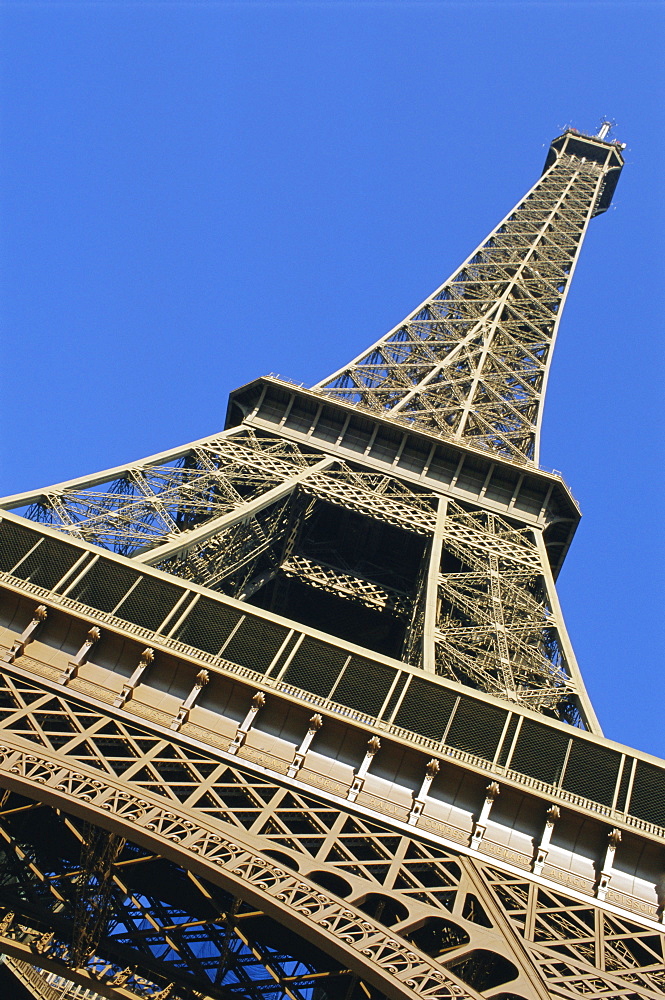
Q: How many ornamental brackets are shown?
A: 11